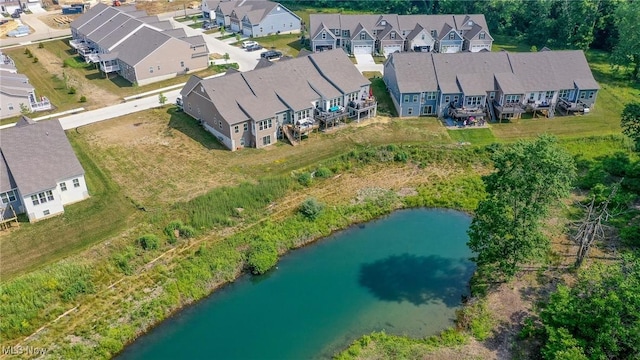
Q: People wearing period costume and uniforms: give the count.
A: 0